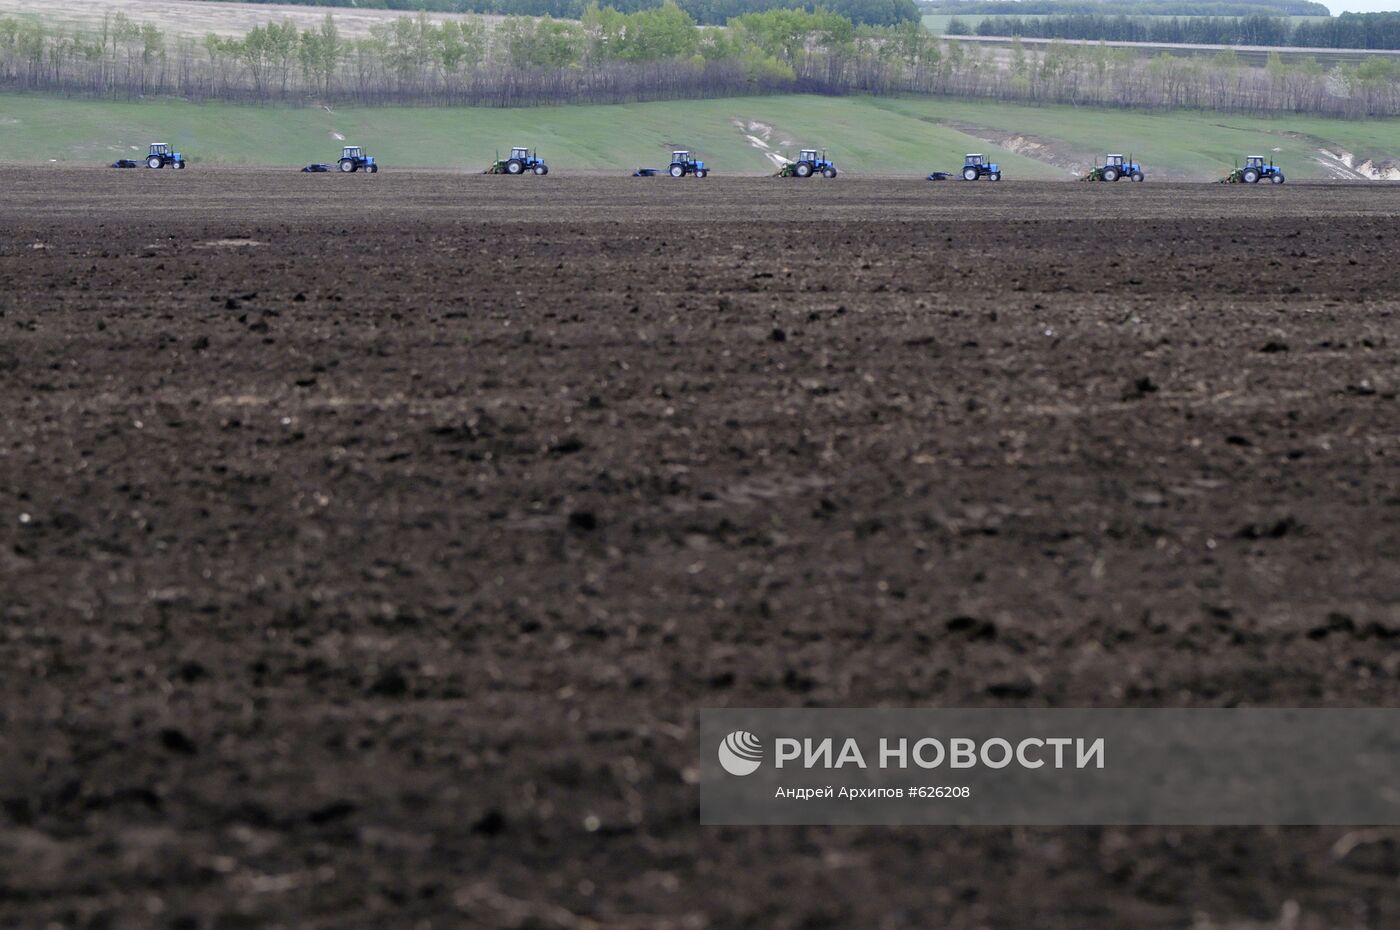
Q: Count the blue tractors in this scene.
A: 8